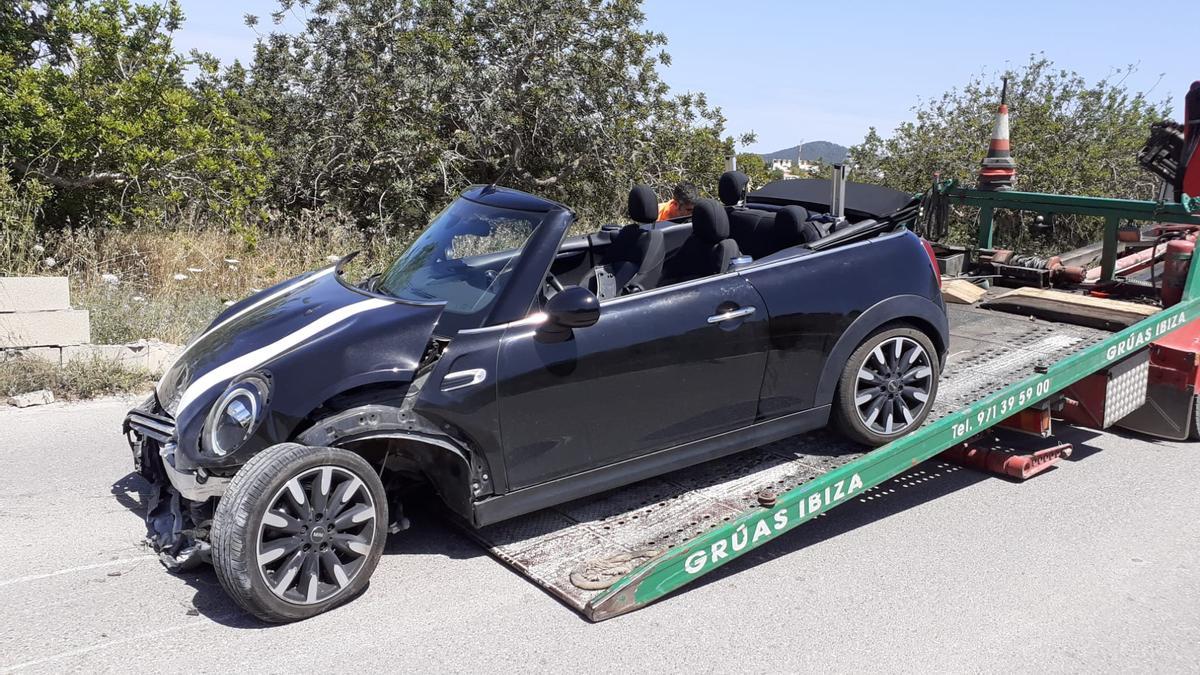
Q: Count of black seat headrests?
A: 4